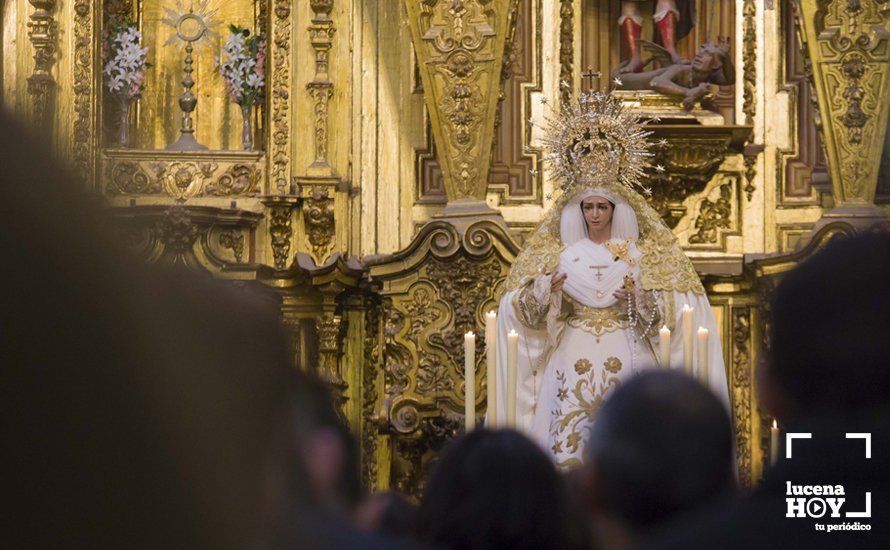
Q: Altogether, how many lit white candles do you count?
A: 7